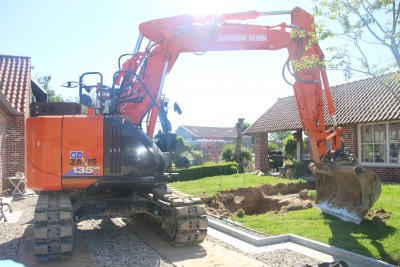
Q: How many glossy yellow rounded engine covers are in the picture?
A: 0